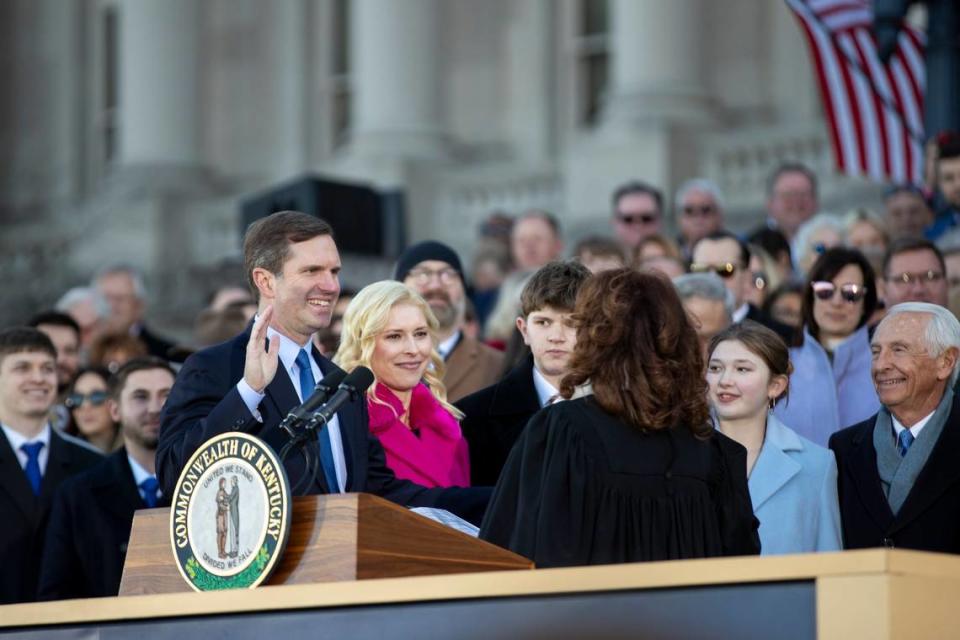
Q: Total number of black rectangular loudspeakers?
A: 1